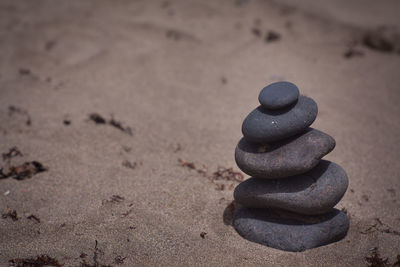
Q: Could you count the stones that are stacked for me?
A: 5